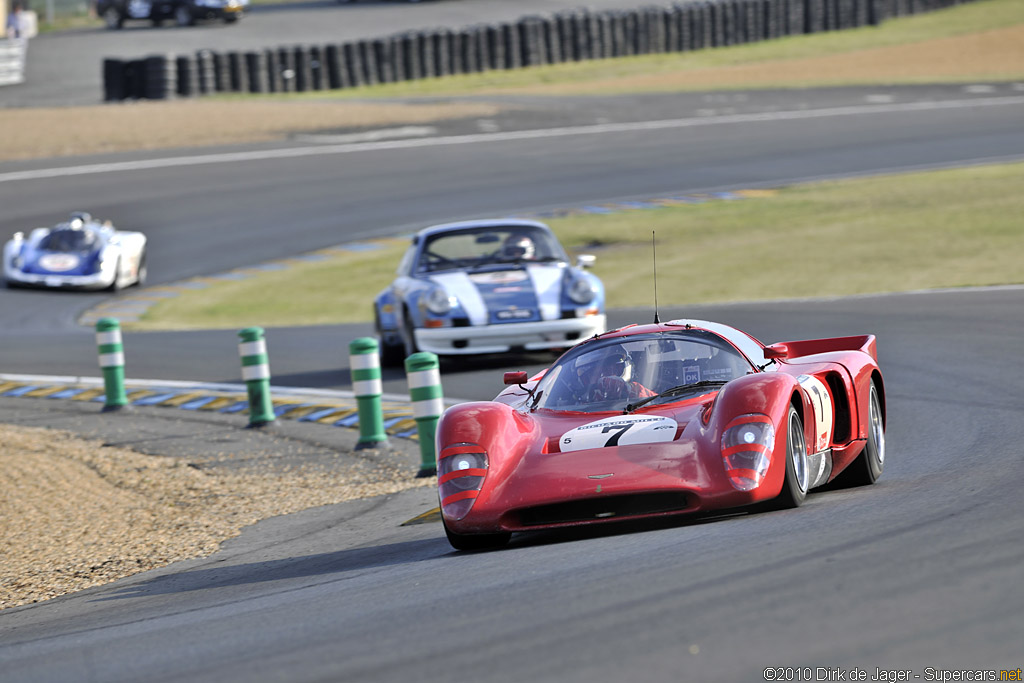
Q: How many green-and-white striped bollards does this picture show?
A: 4